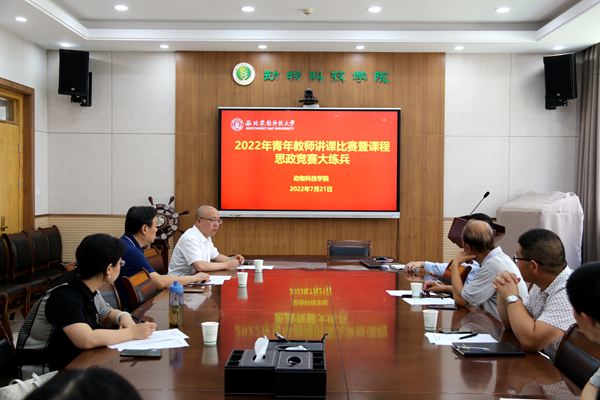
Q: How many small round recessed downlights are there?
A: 11